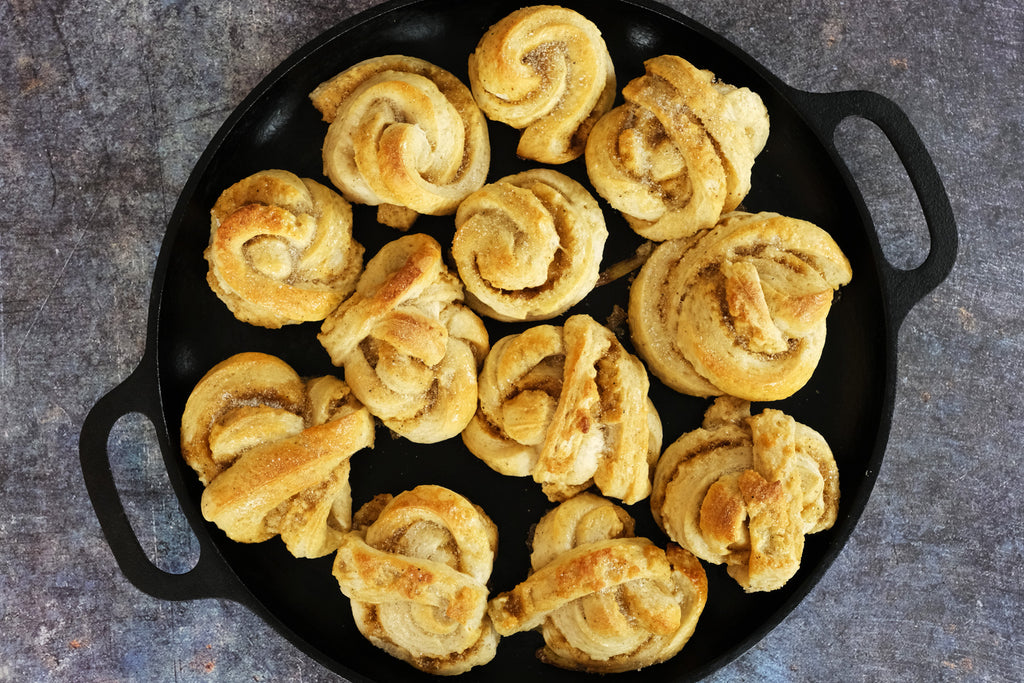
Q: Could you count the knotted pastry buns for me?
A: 12